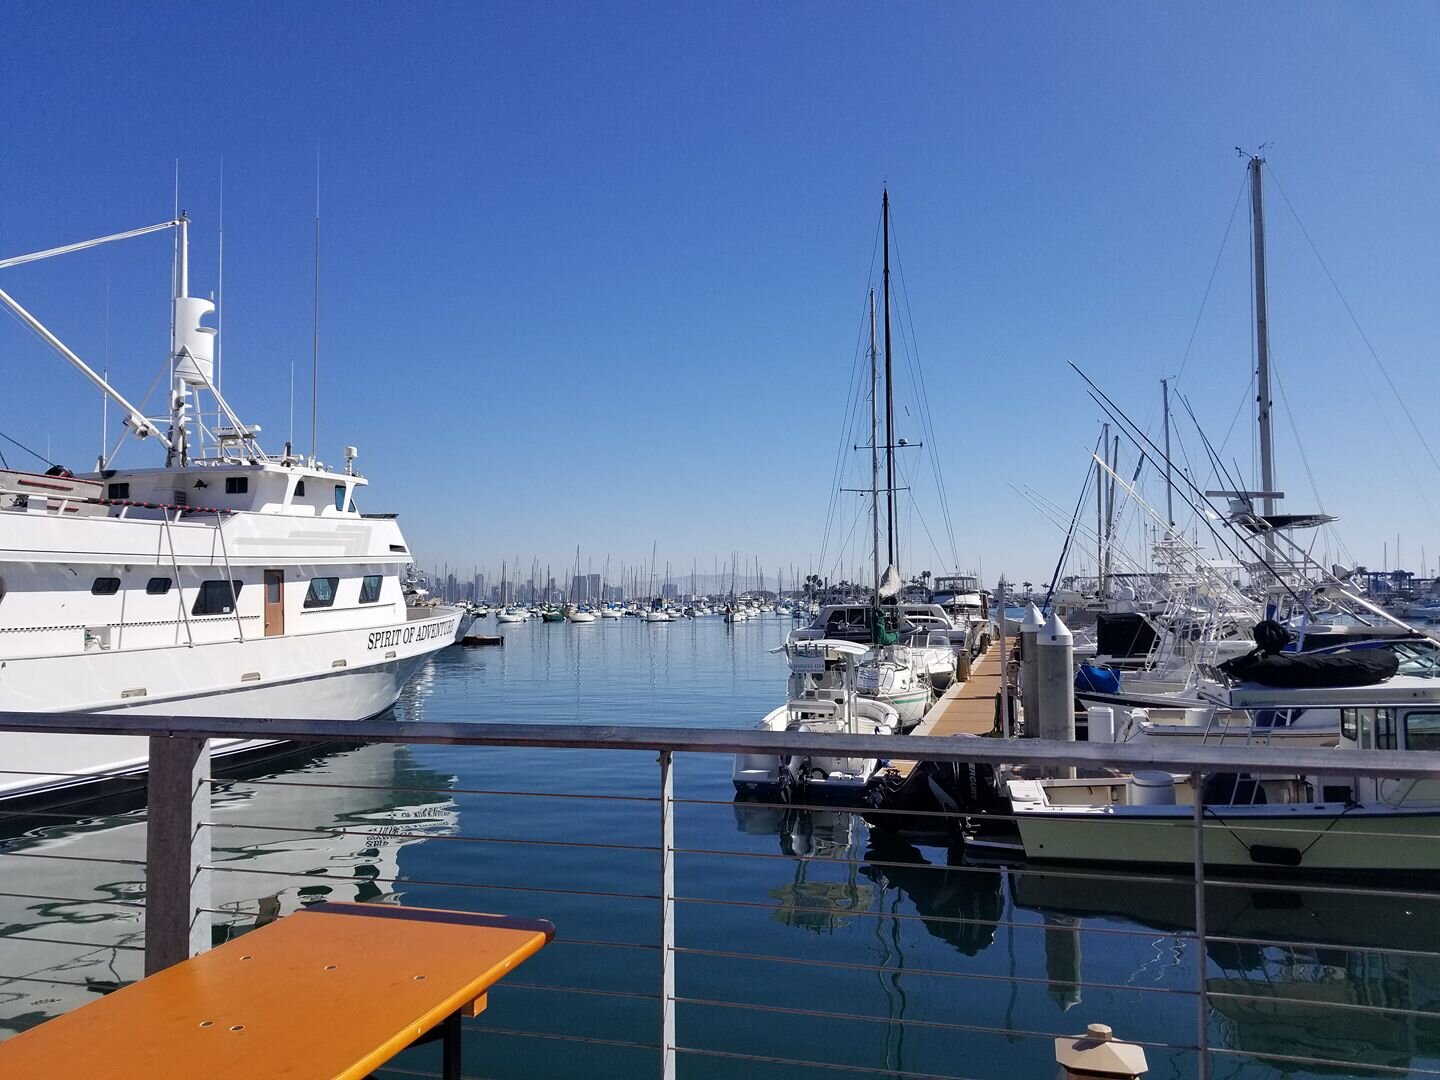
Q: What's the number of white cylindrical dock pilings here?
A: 2